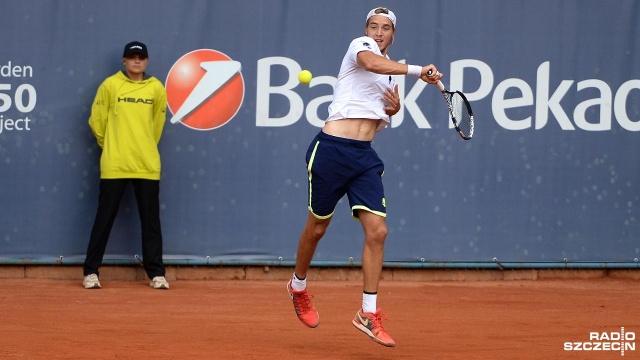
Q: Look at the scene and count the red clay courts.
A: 1